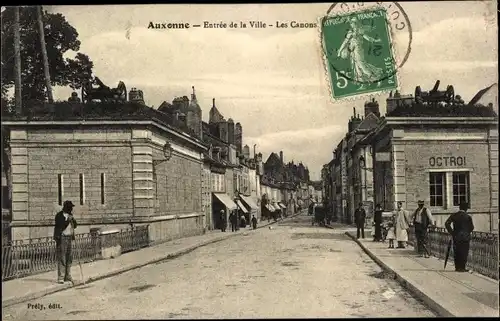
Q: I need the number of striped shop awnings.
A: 0